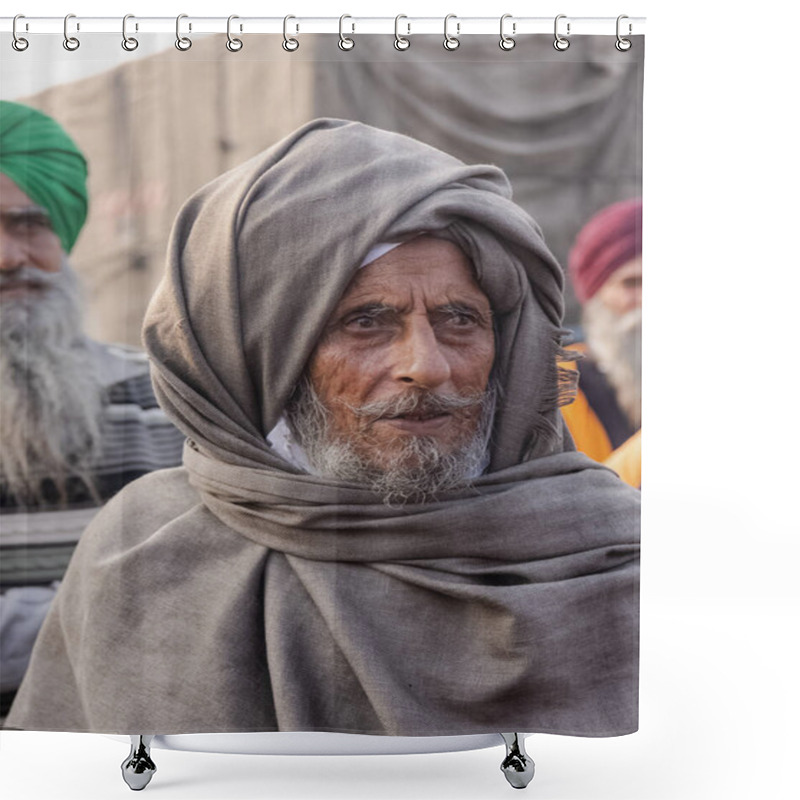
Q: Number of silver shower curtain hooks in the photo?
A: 12